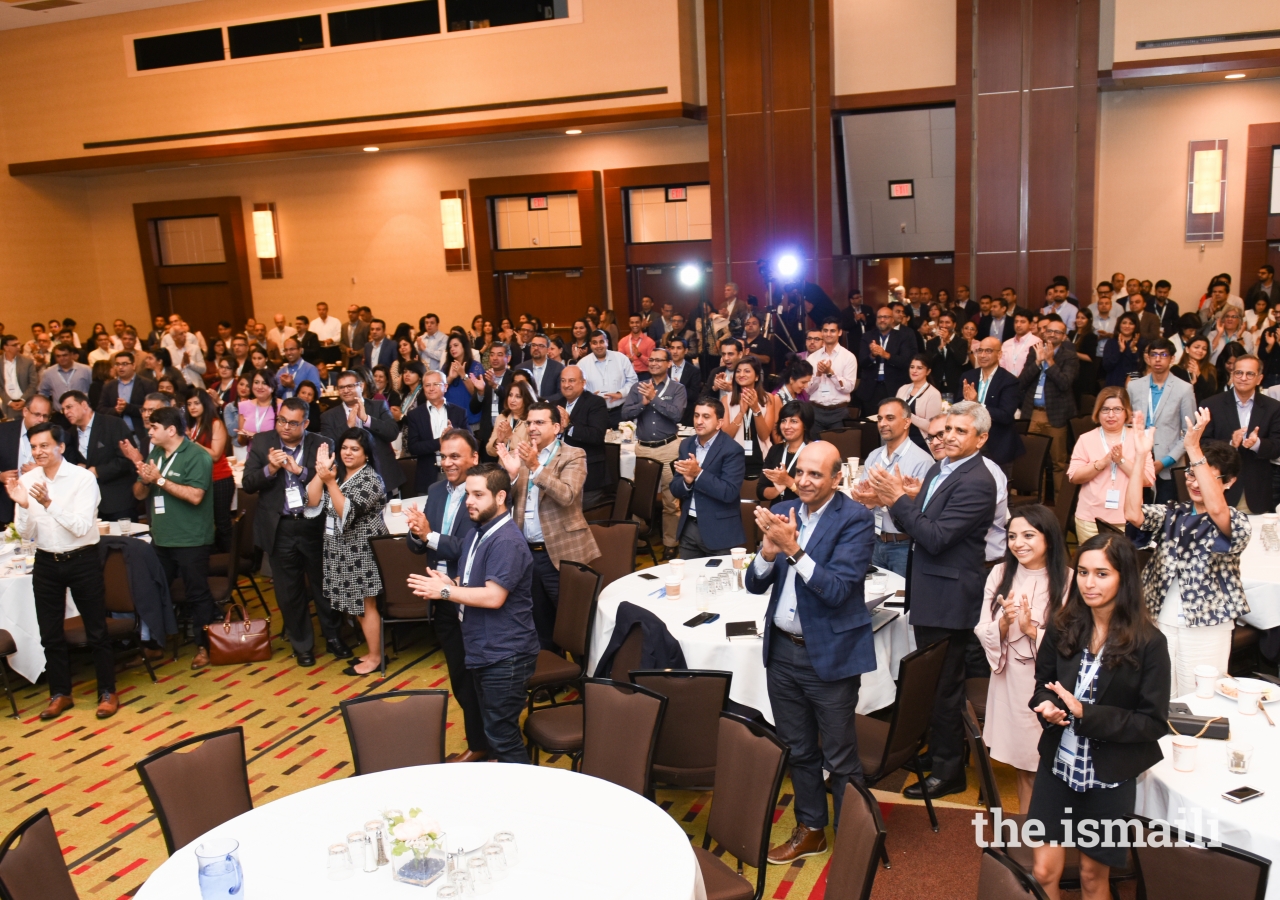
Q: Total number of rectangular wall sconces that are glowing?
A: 3